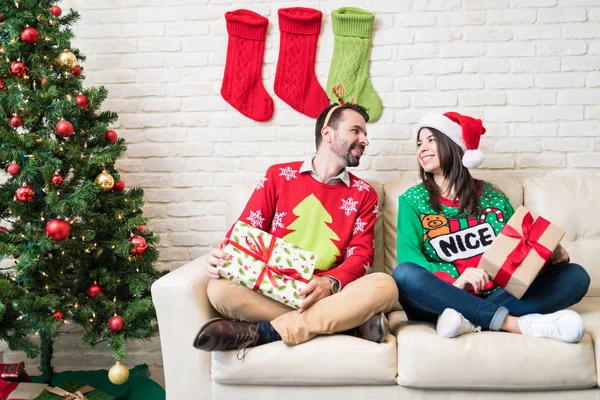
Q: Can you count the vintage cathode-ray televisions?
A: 0